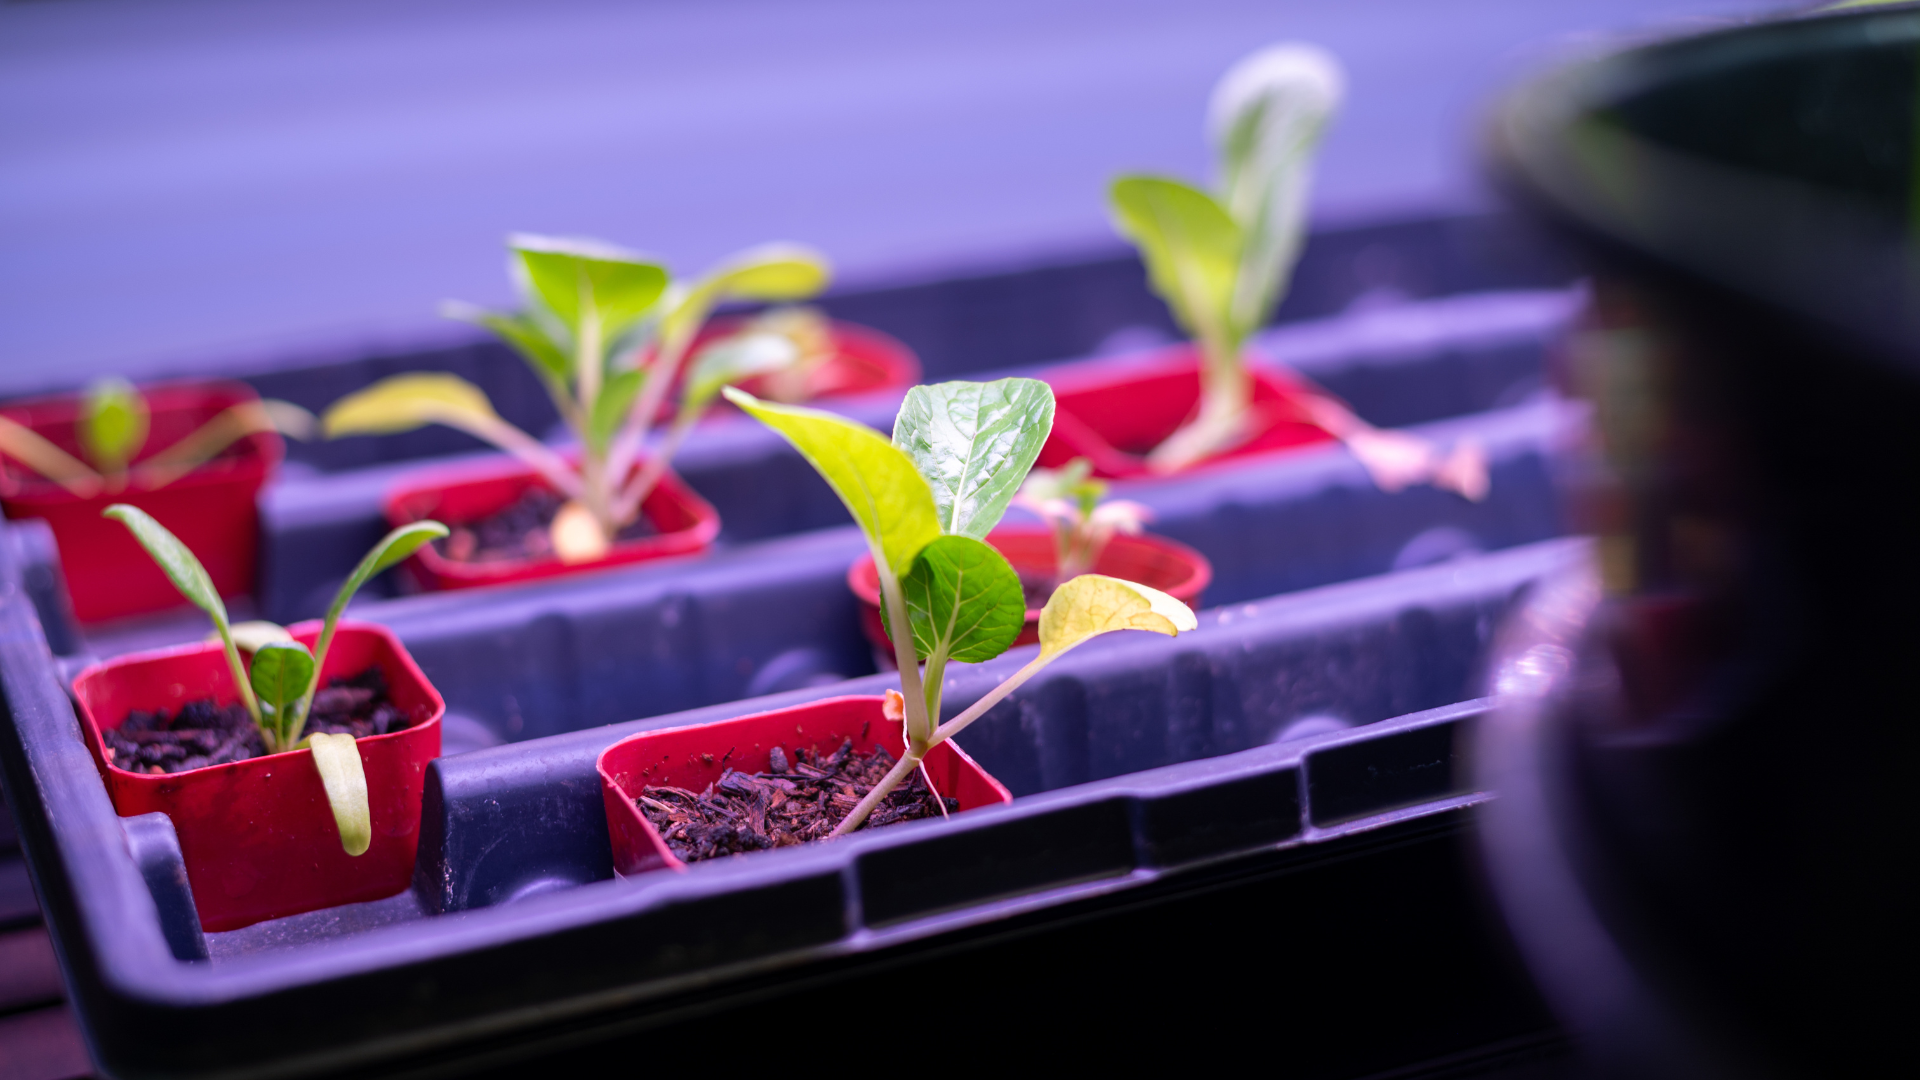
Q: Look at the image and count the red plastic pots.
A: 7